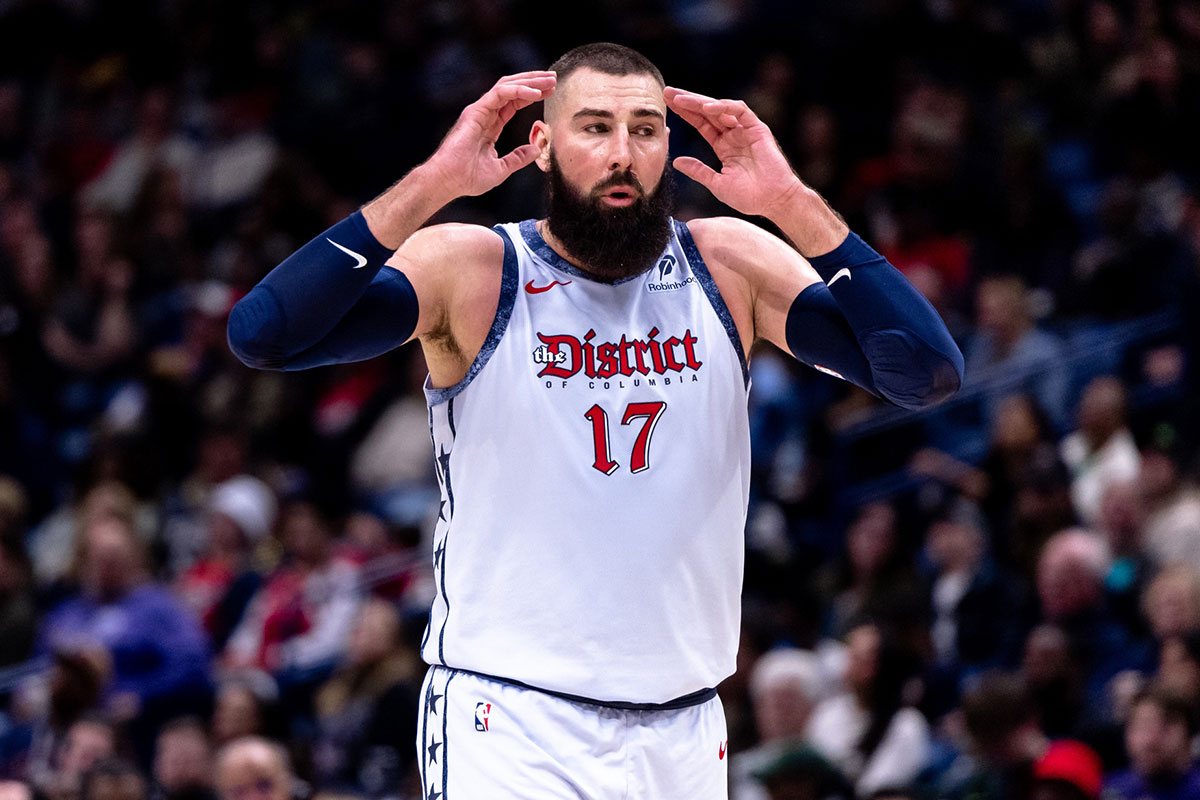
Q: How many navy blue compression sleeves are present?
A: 2